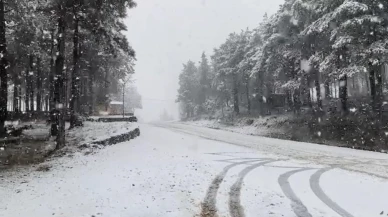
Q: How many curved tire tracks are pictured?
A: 4